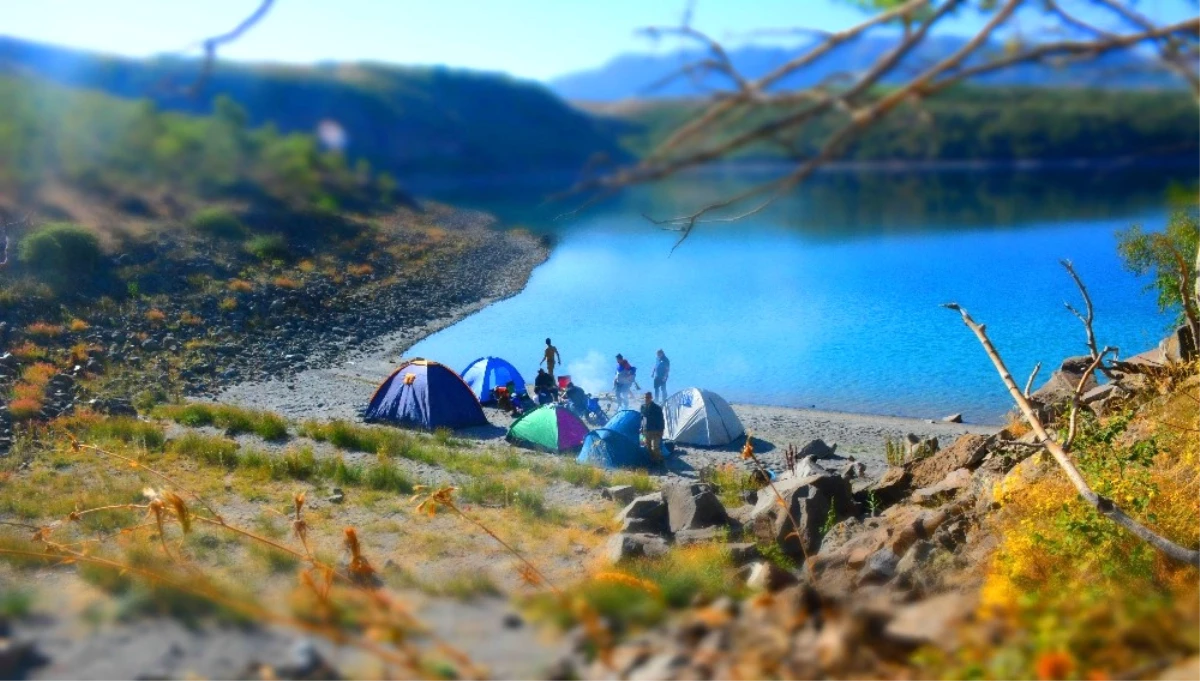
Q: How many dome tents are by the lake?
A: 5